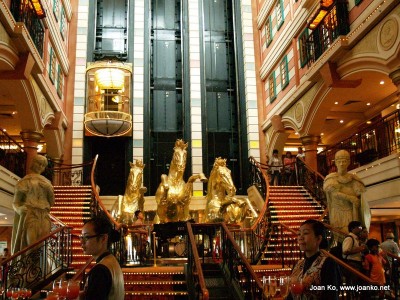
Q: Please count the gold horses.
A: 3